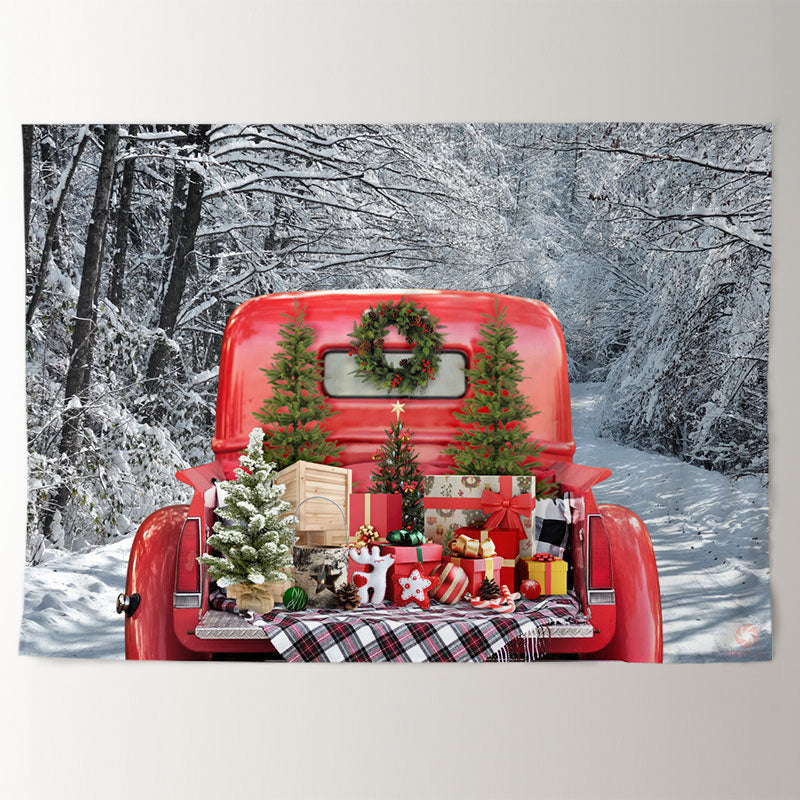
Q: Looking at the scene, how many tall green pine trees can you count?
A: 2